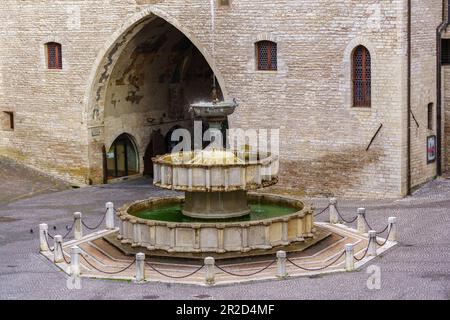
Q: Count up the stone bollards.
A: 13